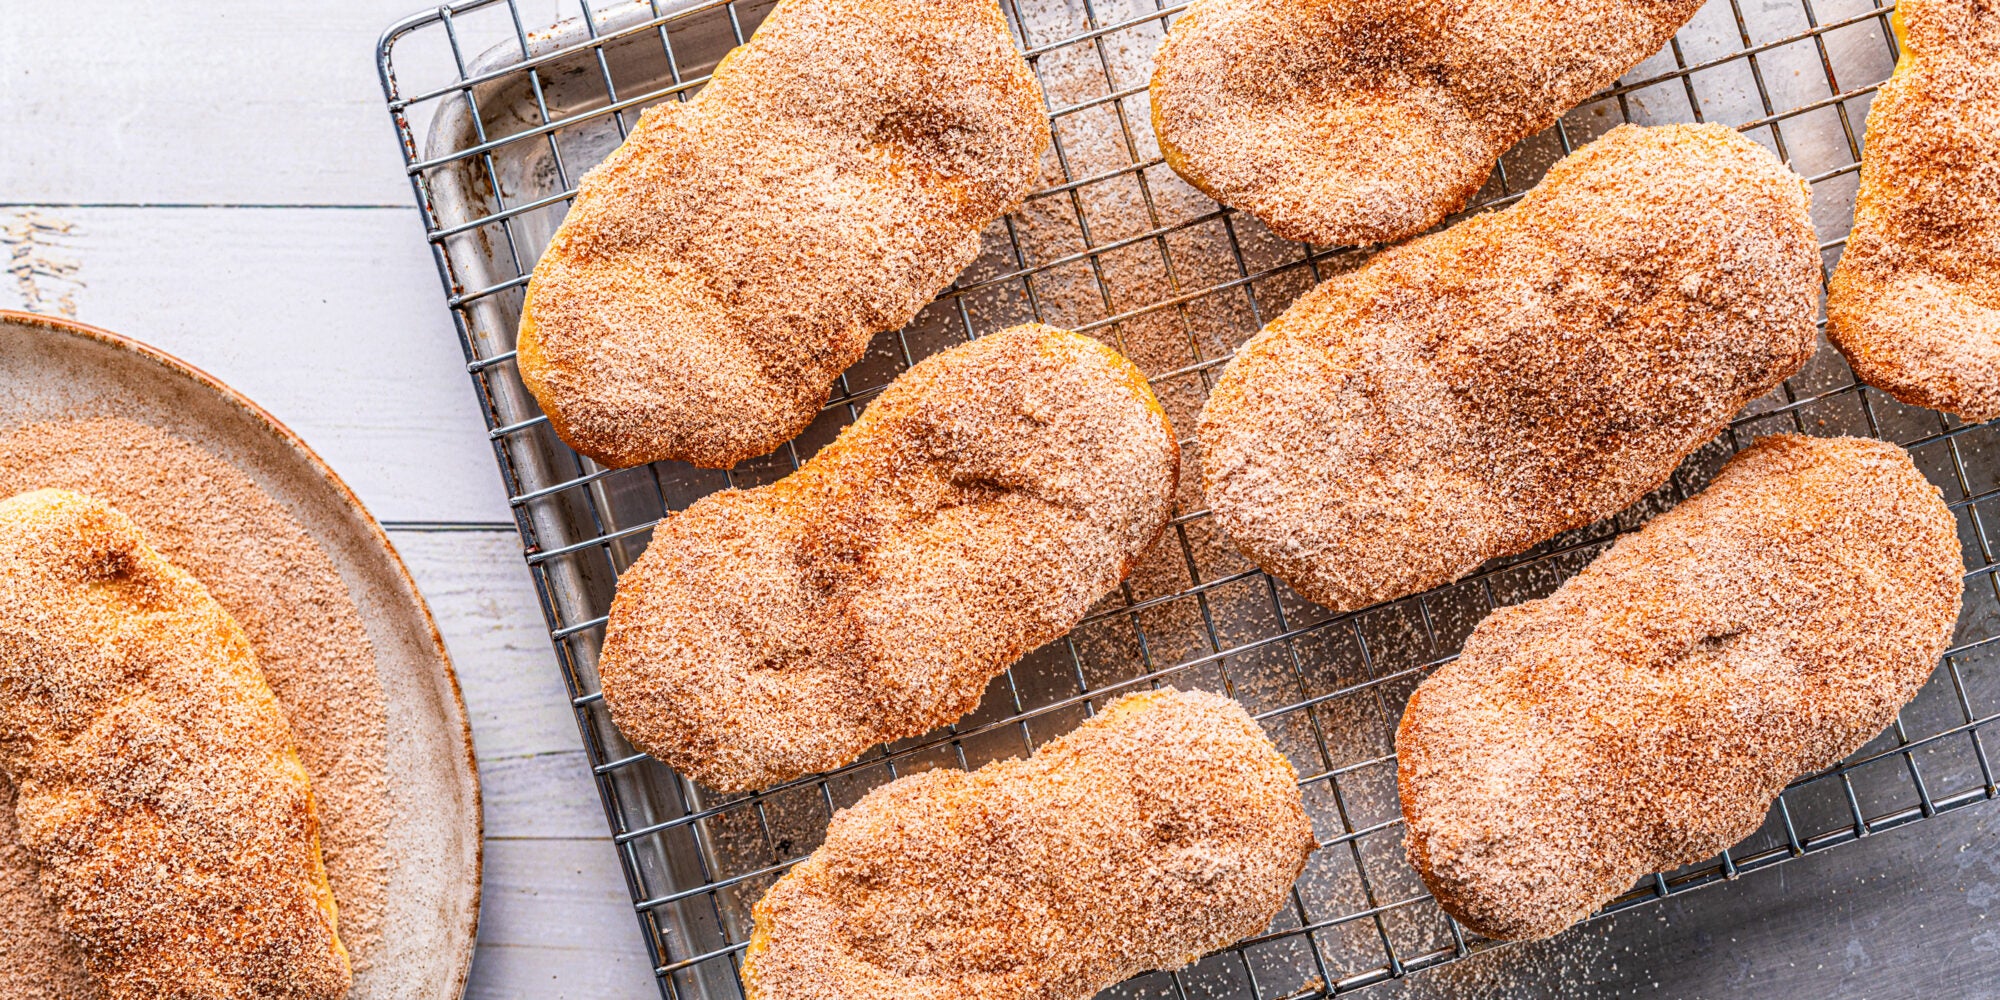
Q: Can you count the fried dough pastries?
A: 8